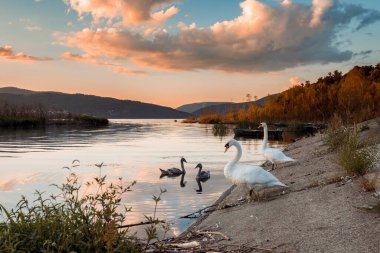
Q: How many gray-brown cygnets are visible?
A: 2